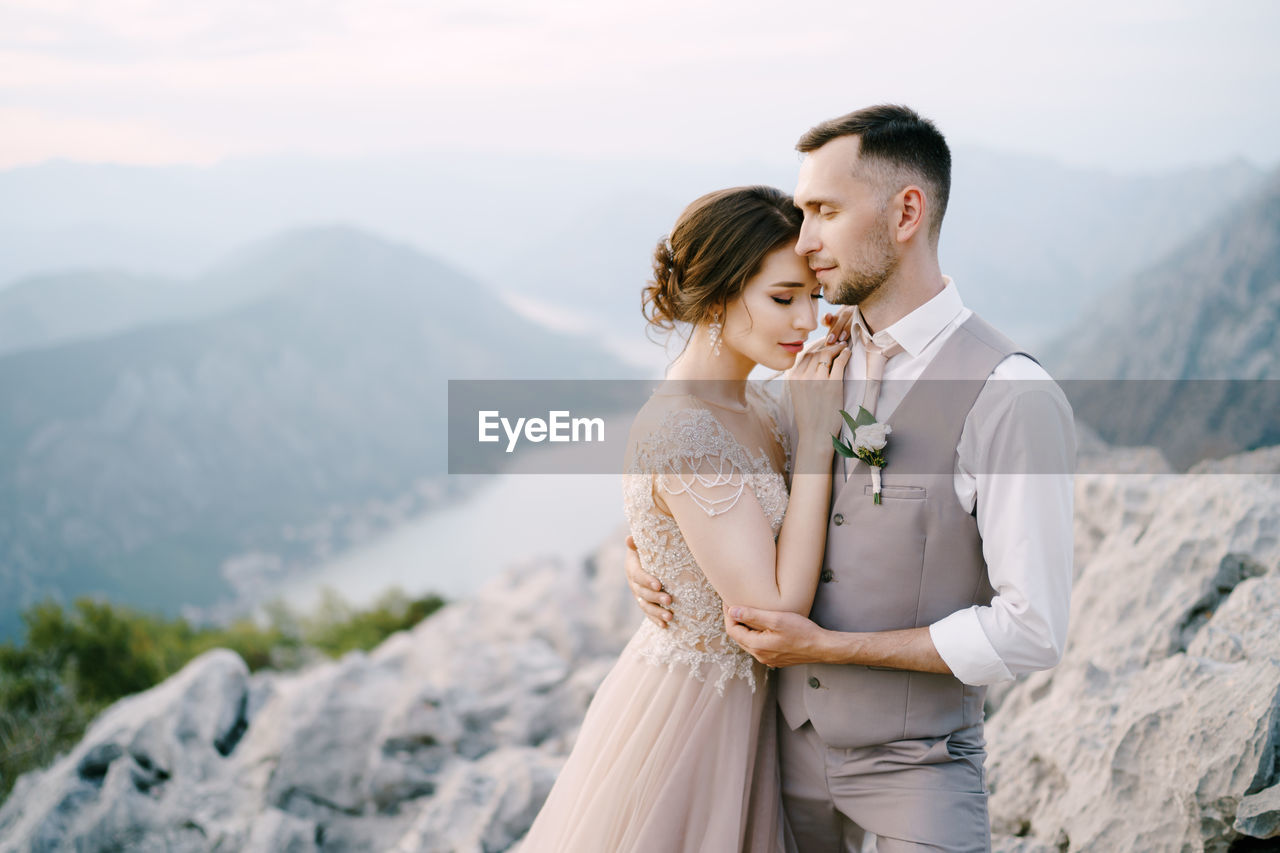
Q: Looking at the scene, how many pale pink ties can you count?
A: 1